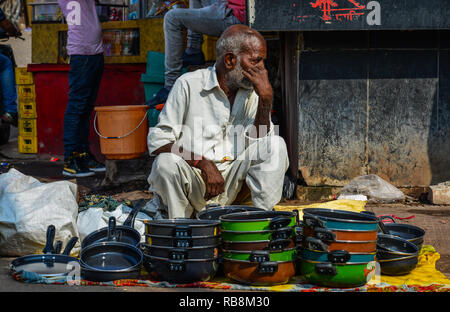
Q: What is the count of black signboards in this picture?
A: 1